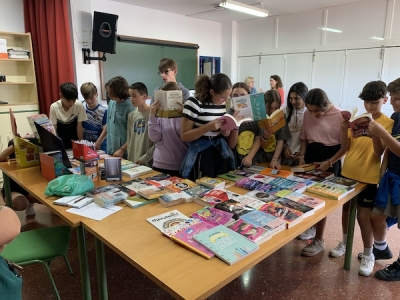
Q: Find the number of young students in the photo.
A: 13